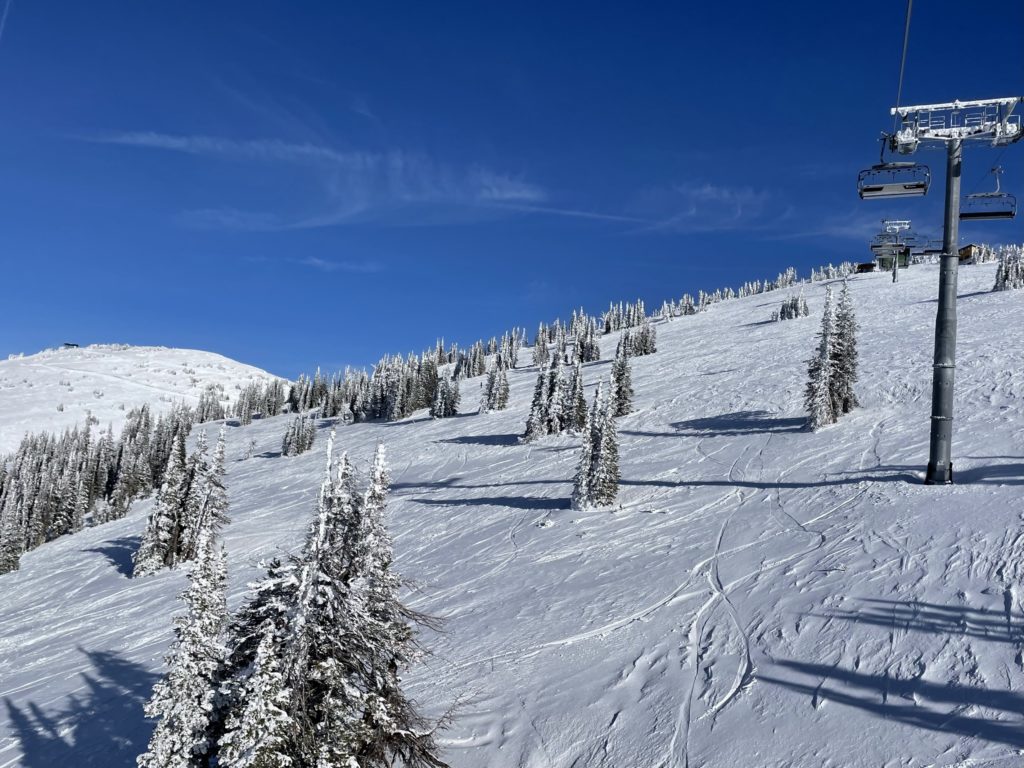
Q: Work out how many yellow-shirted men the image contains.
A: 0